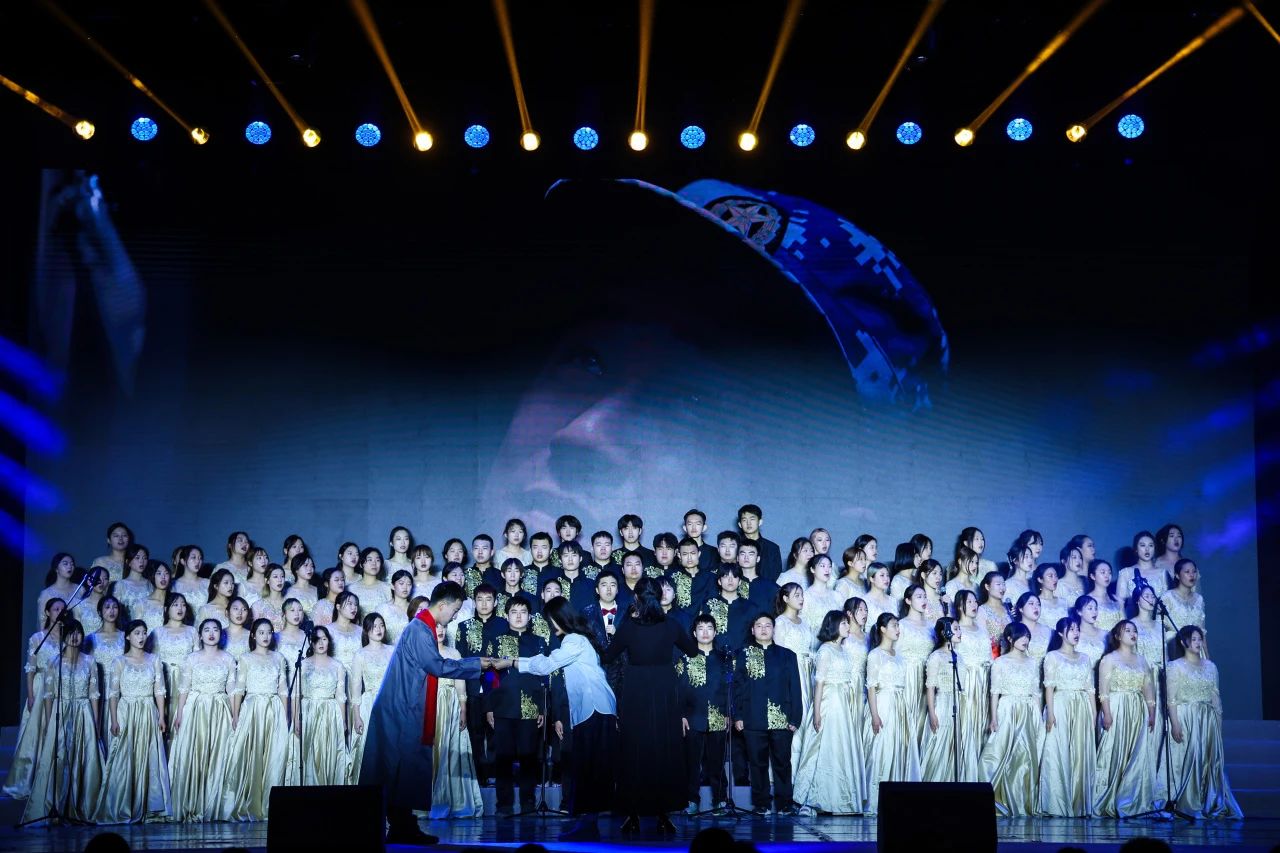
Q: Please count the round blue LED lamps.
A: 10